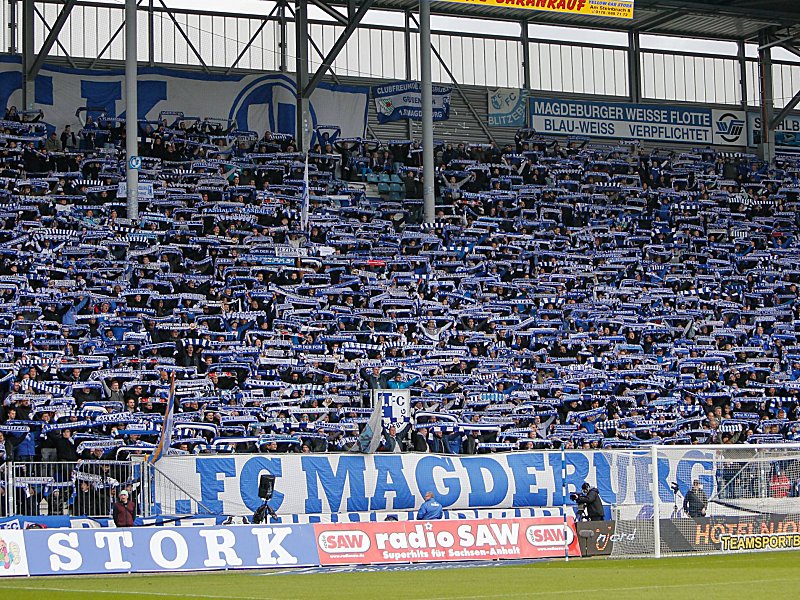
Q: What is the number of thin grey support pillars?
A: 2